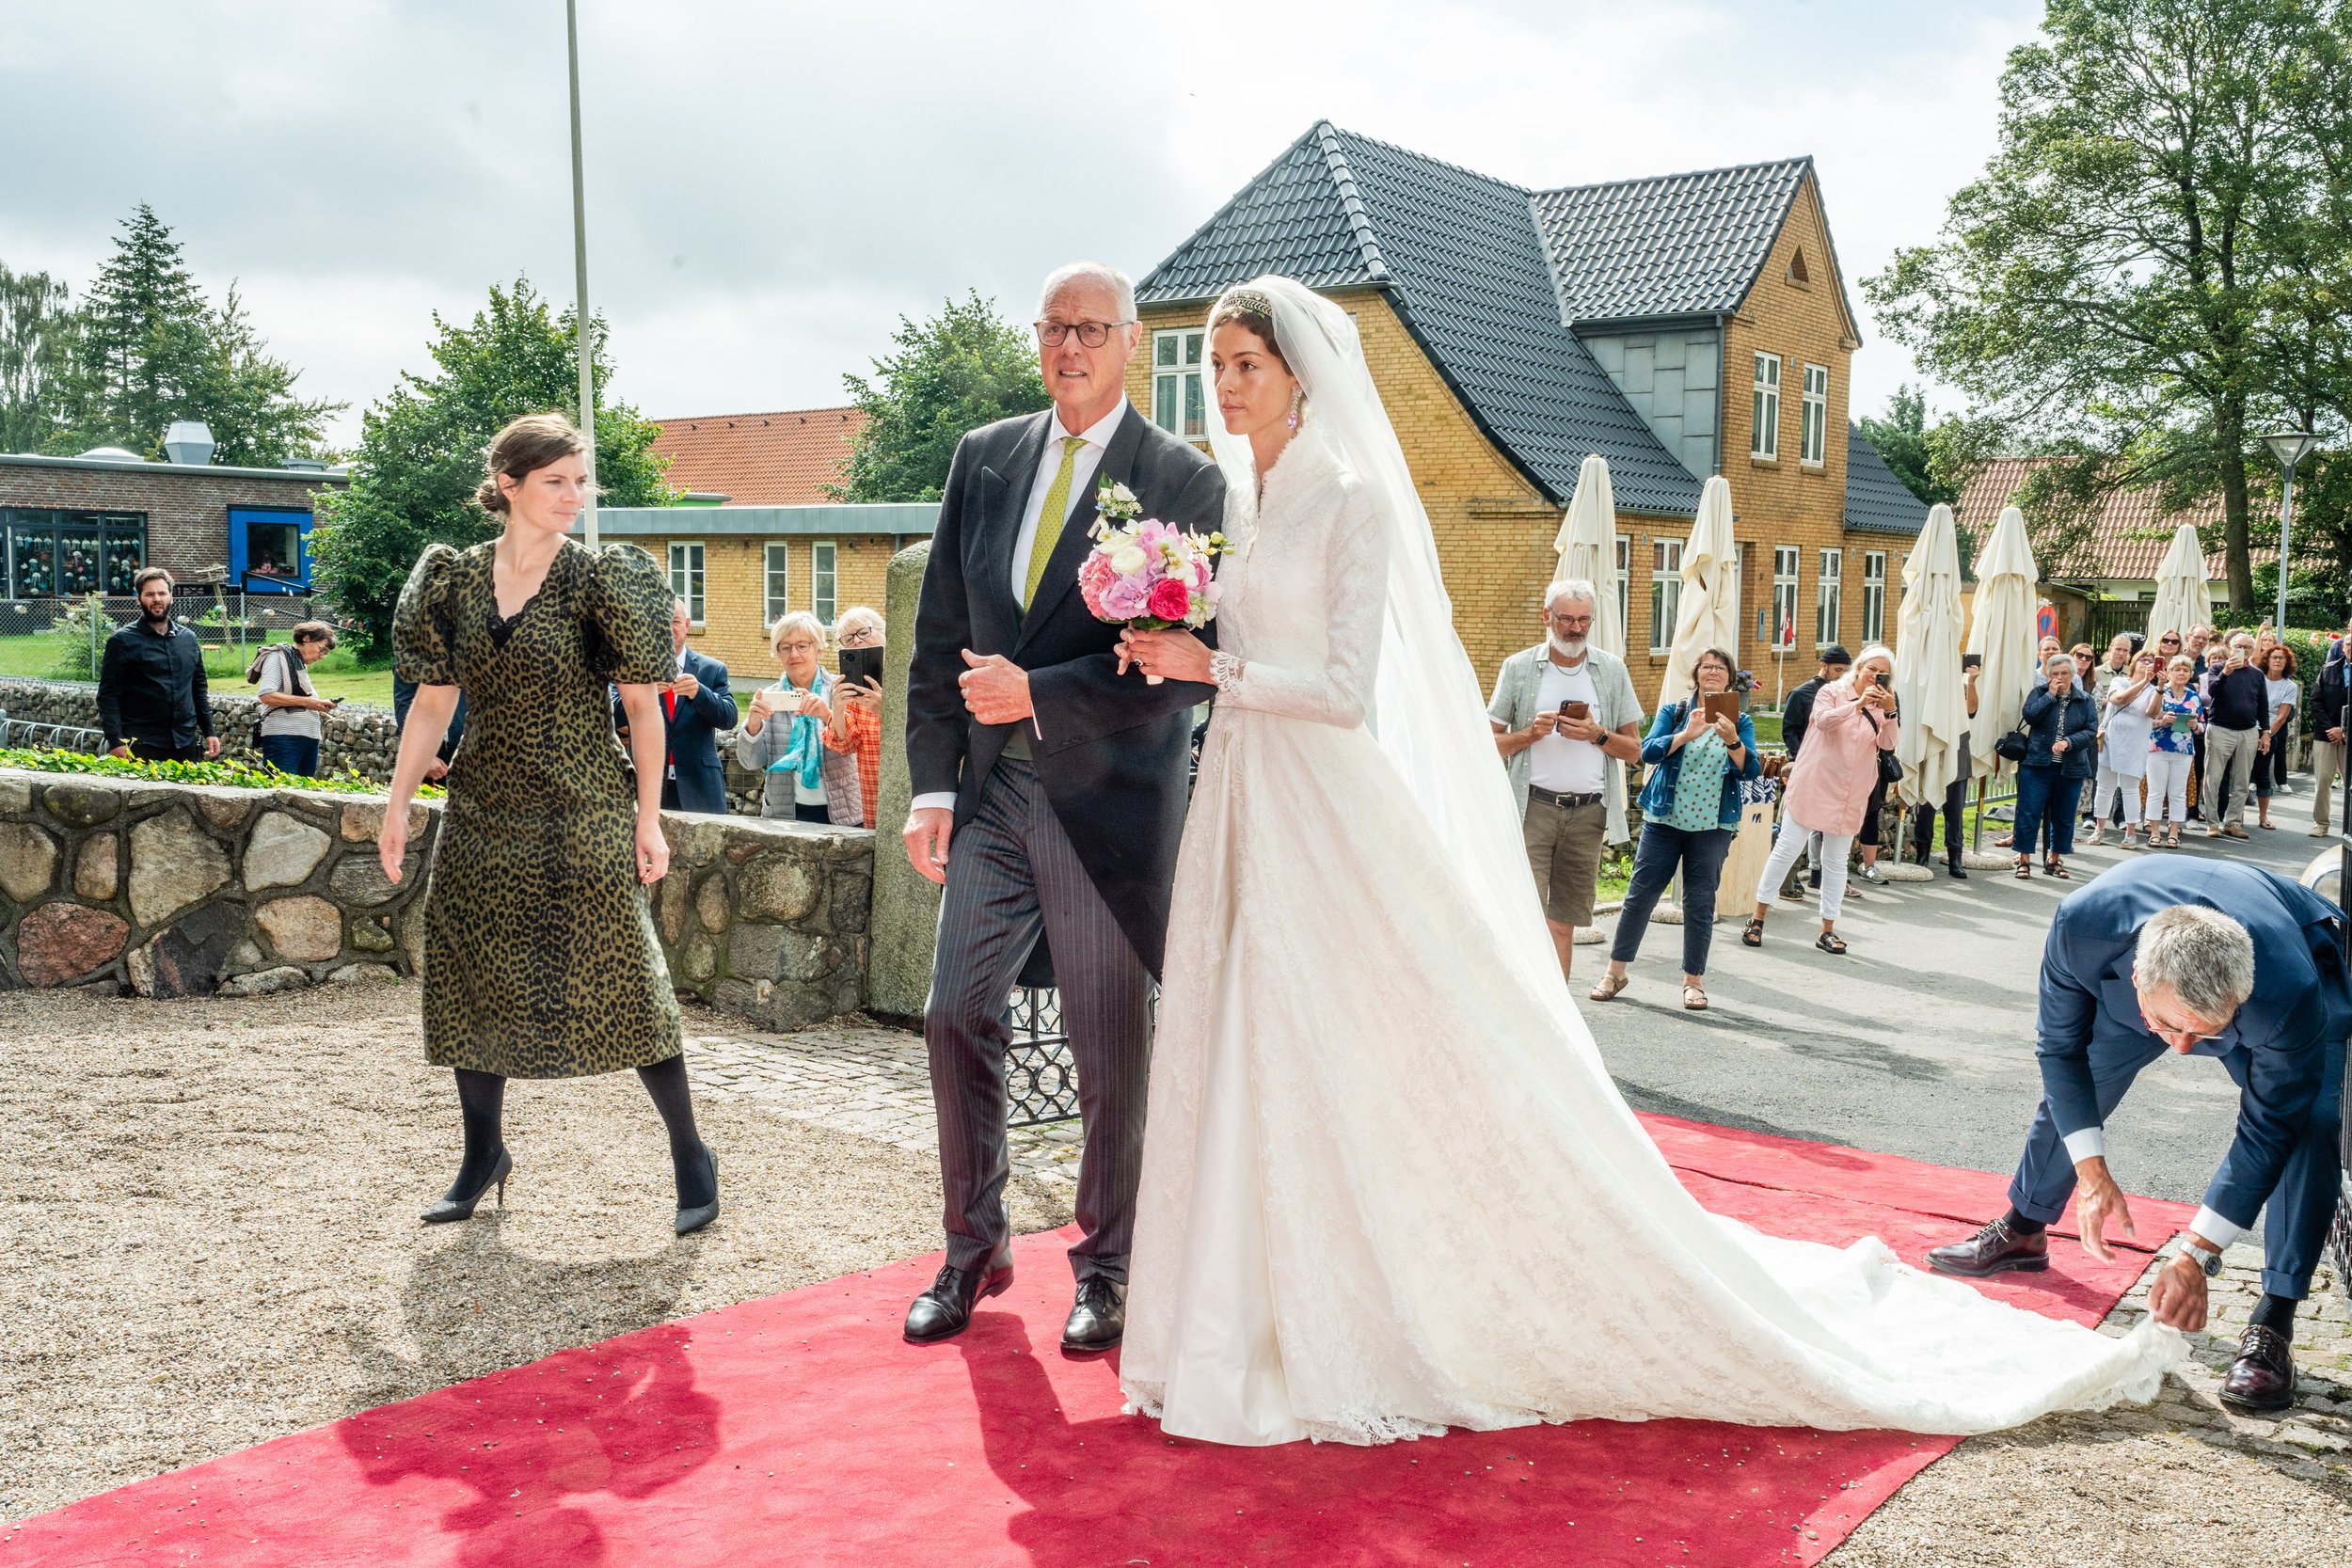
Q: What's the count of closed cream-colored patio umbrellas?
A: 5